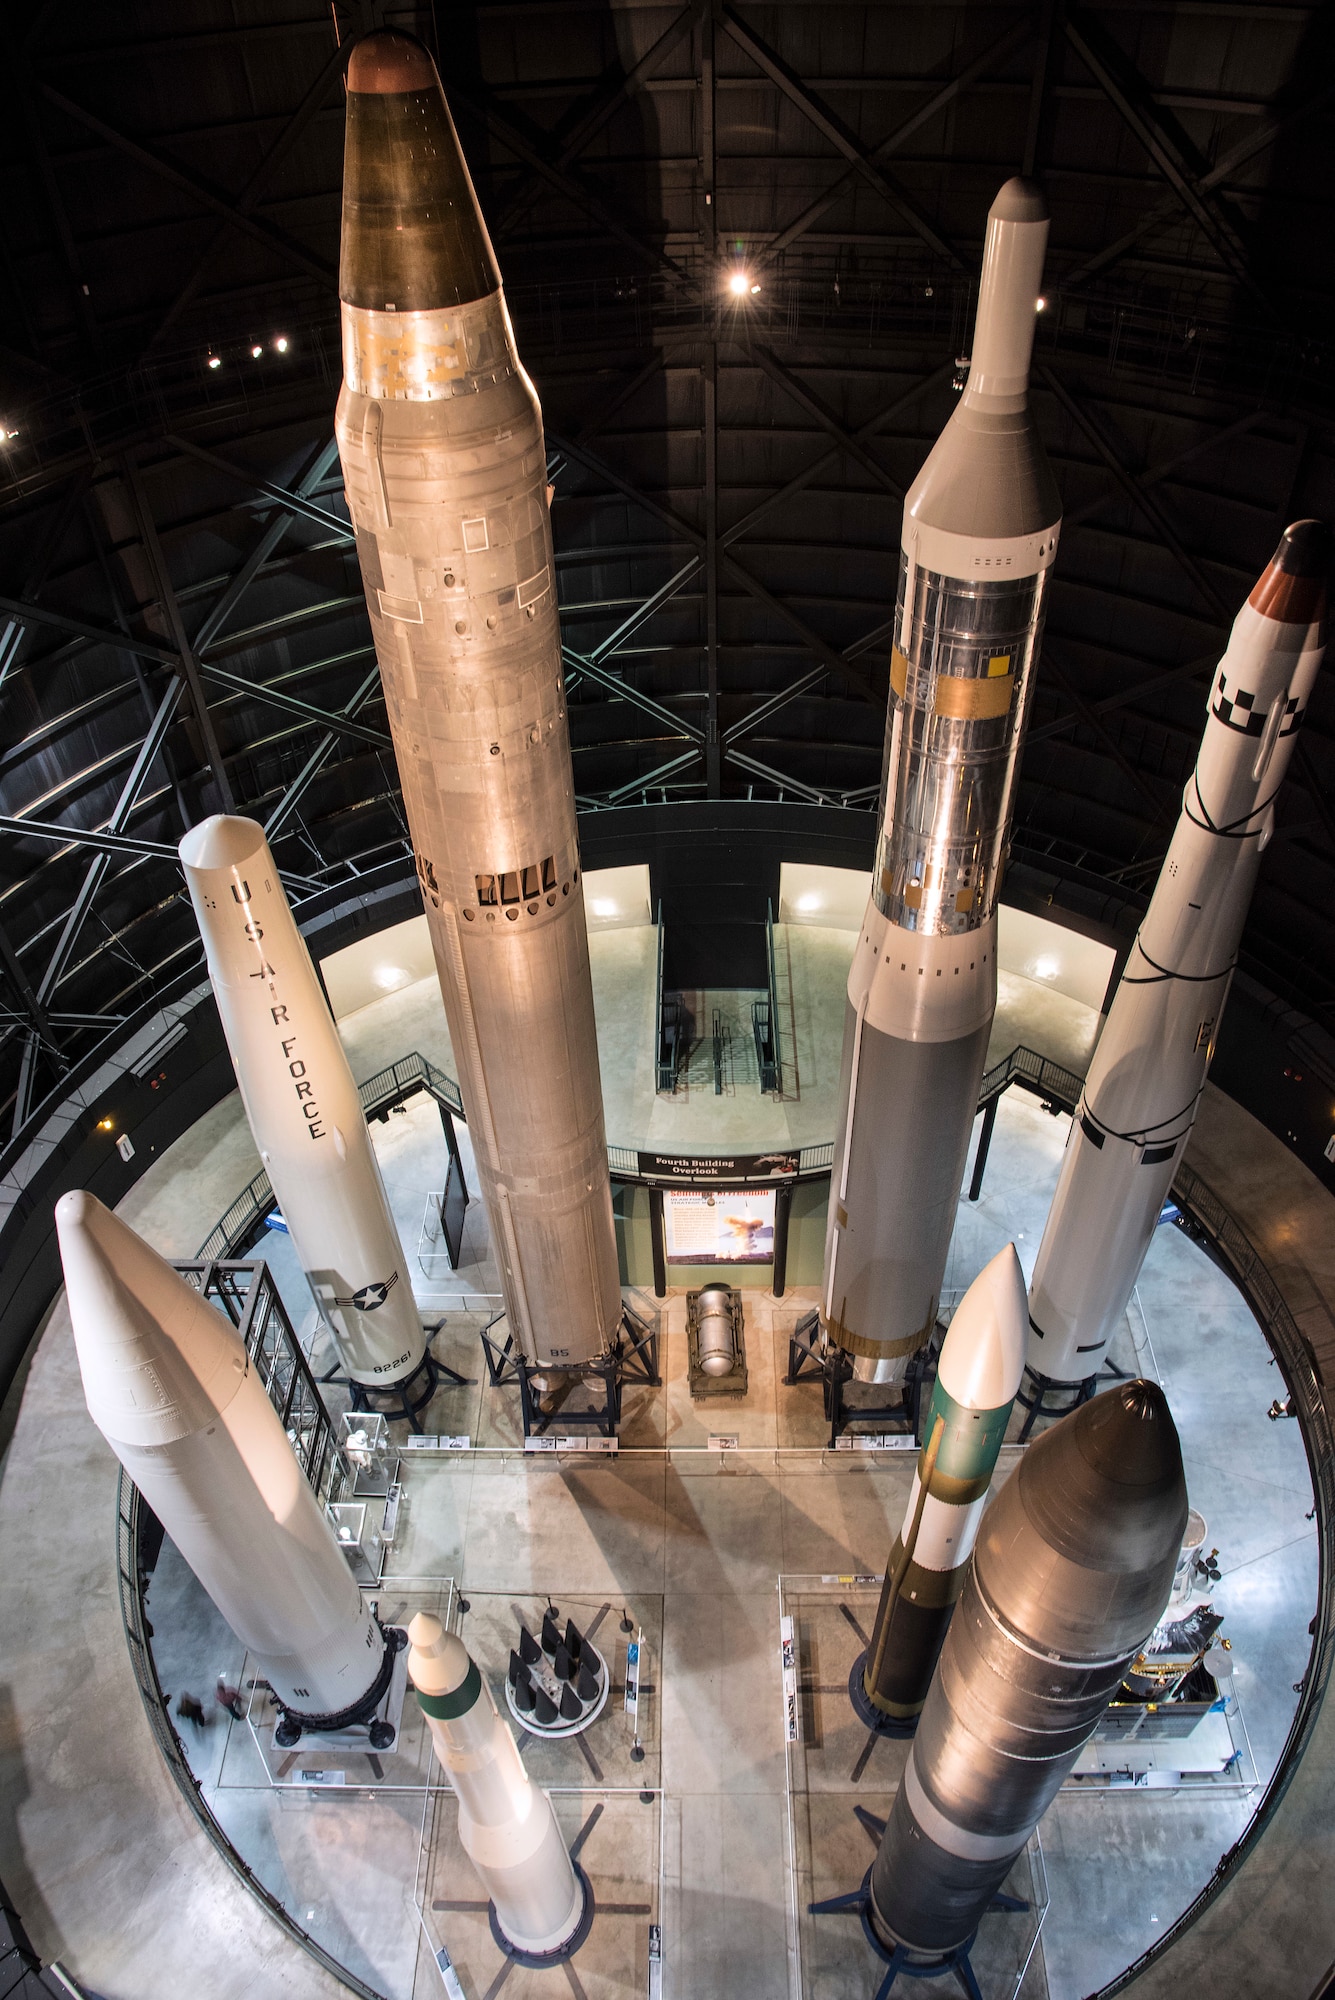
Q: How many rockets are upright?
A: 8